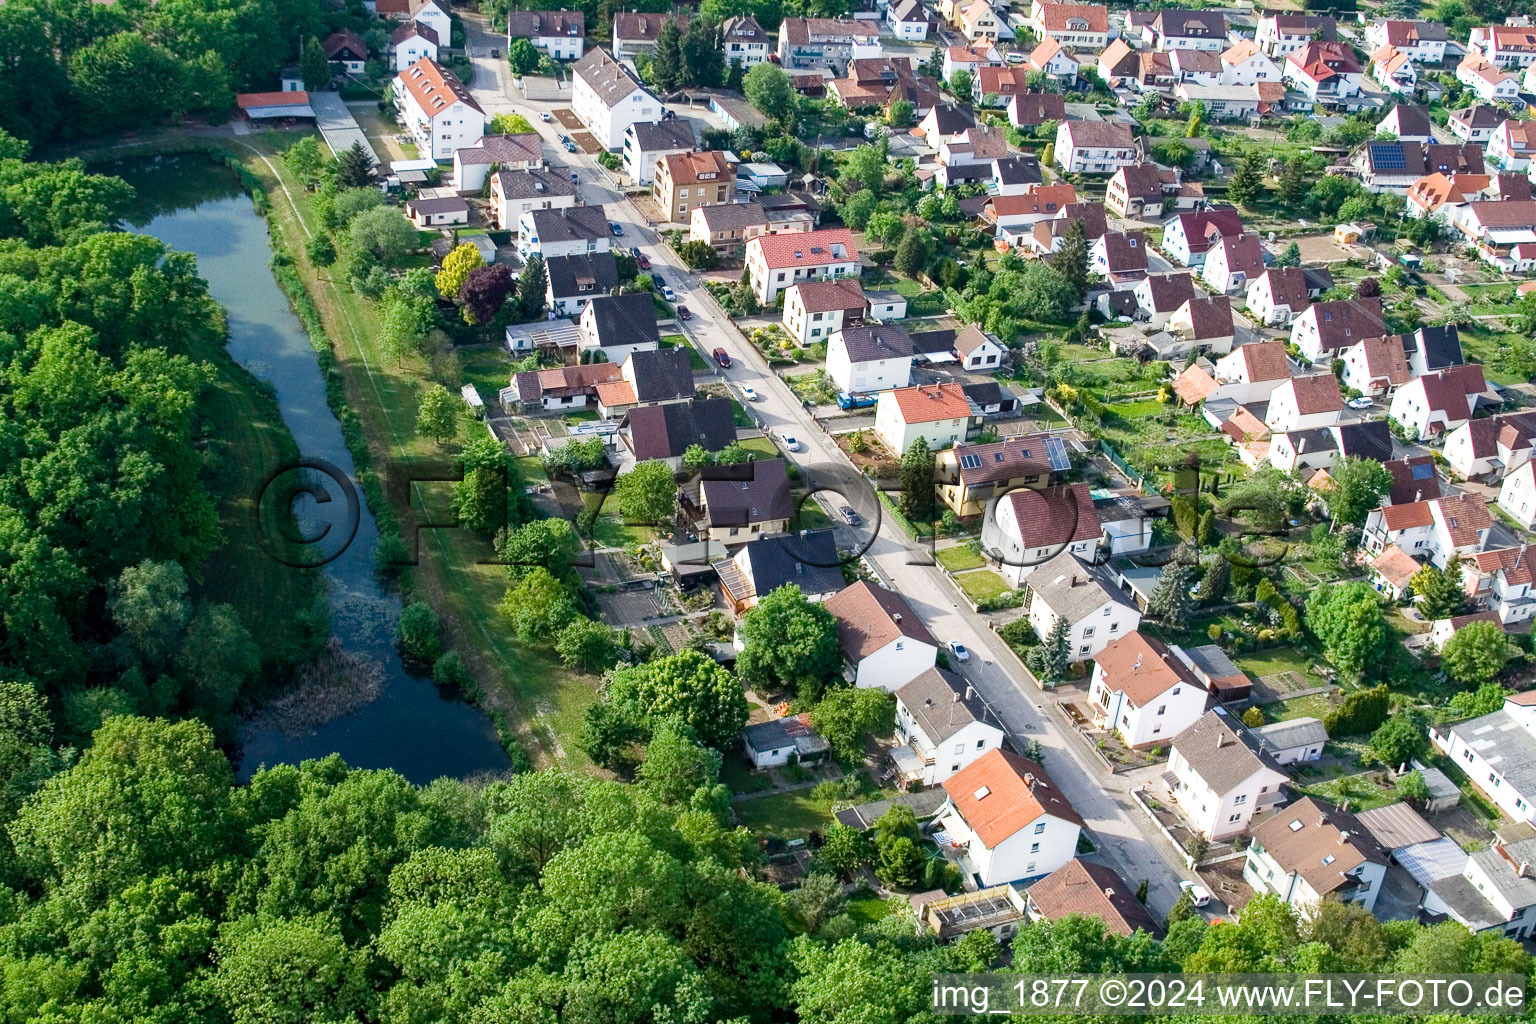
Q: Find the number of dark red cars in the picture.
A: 3